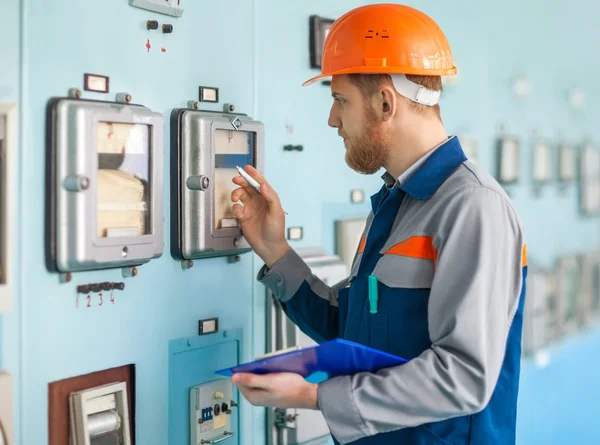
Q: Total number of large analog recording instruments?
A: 2